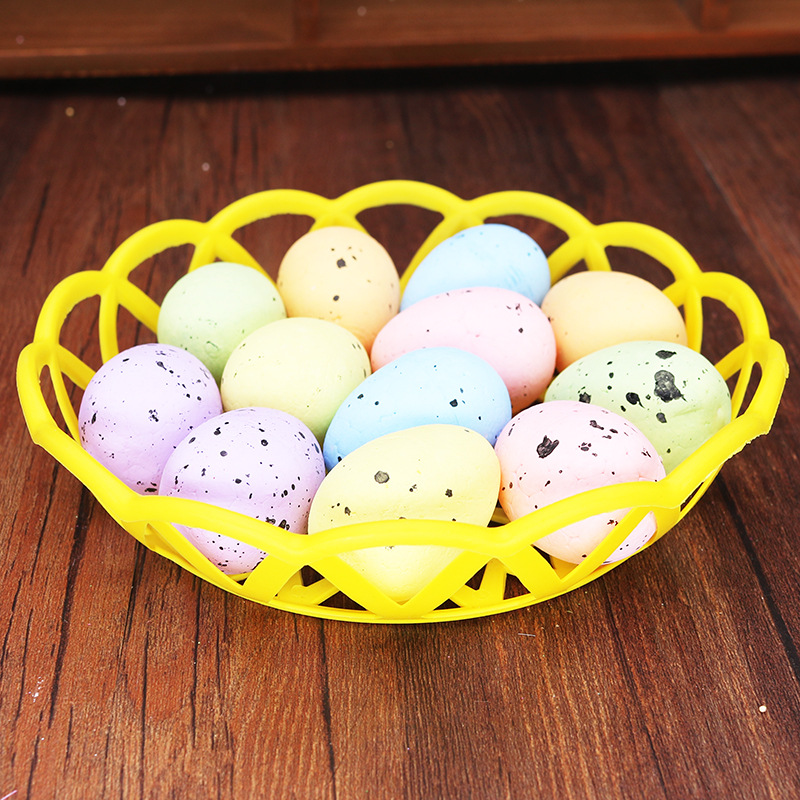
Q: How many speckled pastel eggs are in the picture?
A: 12